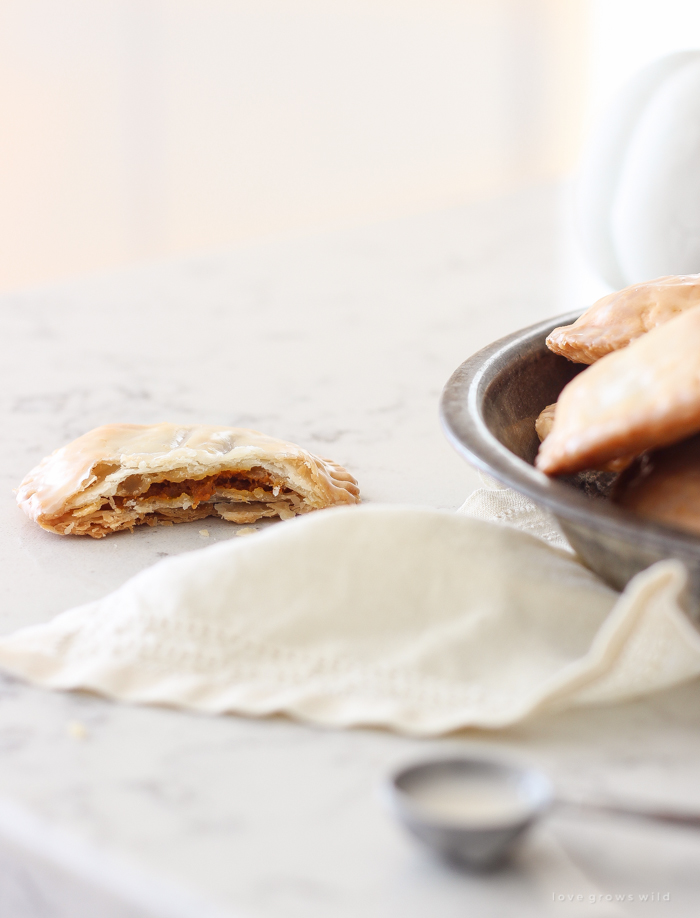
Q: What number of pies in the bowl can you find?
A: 4